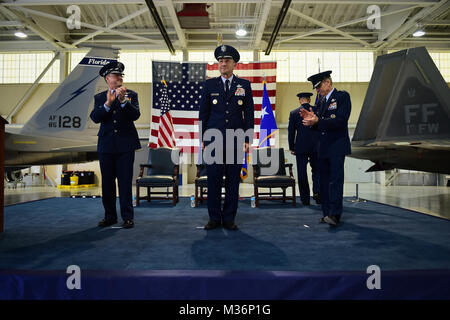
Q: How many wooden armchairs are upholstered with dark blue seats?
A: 3